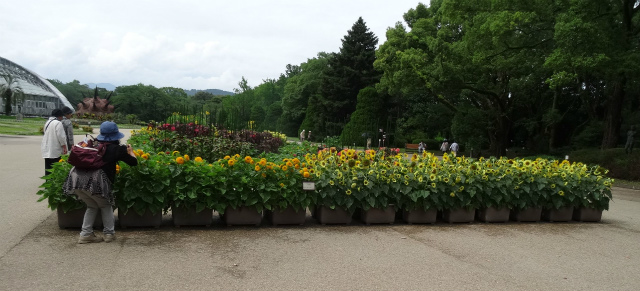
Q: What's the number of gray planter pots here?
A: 13